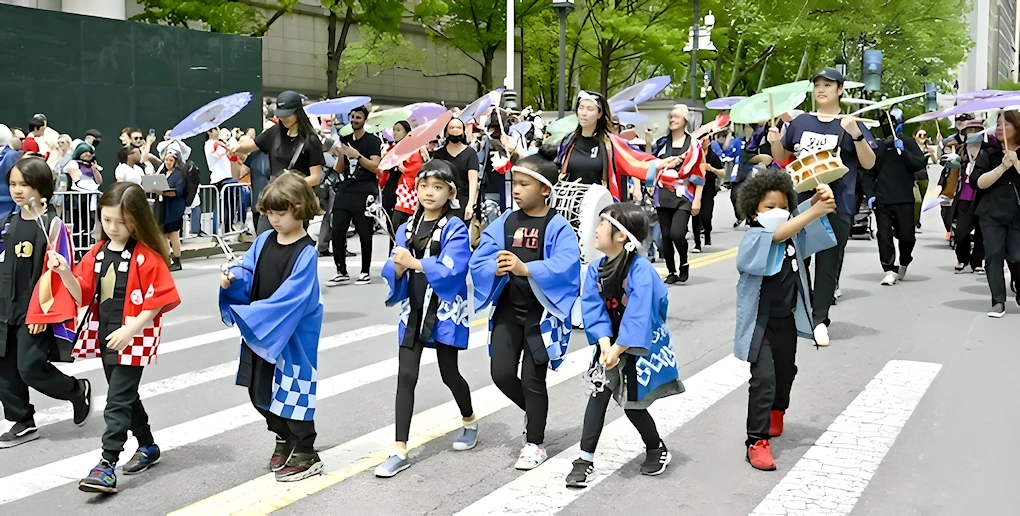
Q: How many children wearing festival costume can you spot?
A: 7